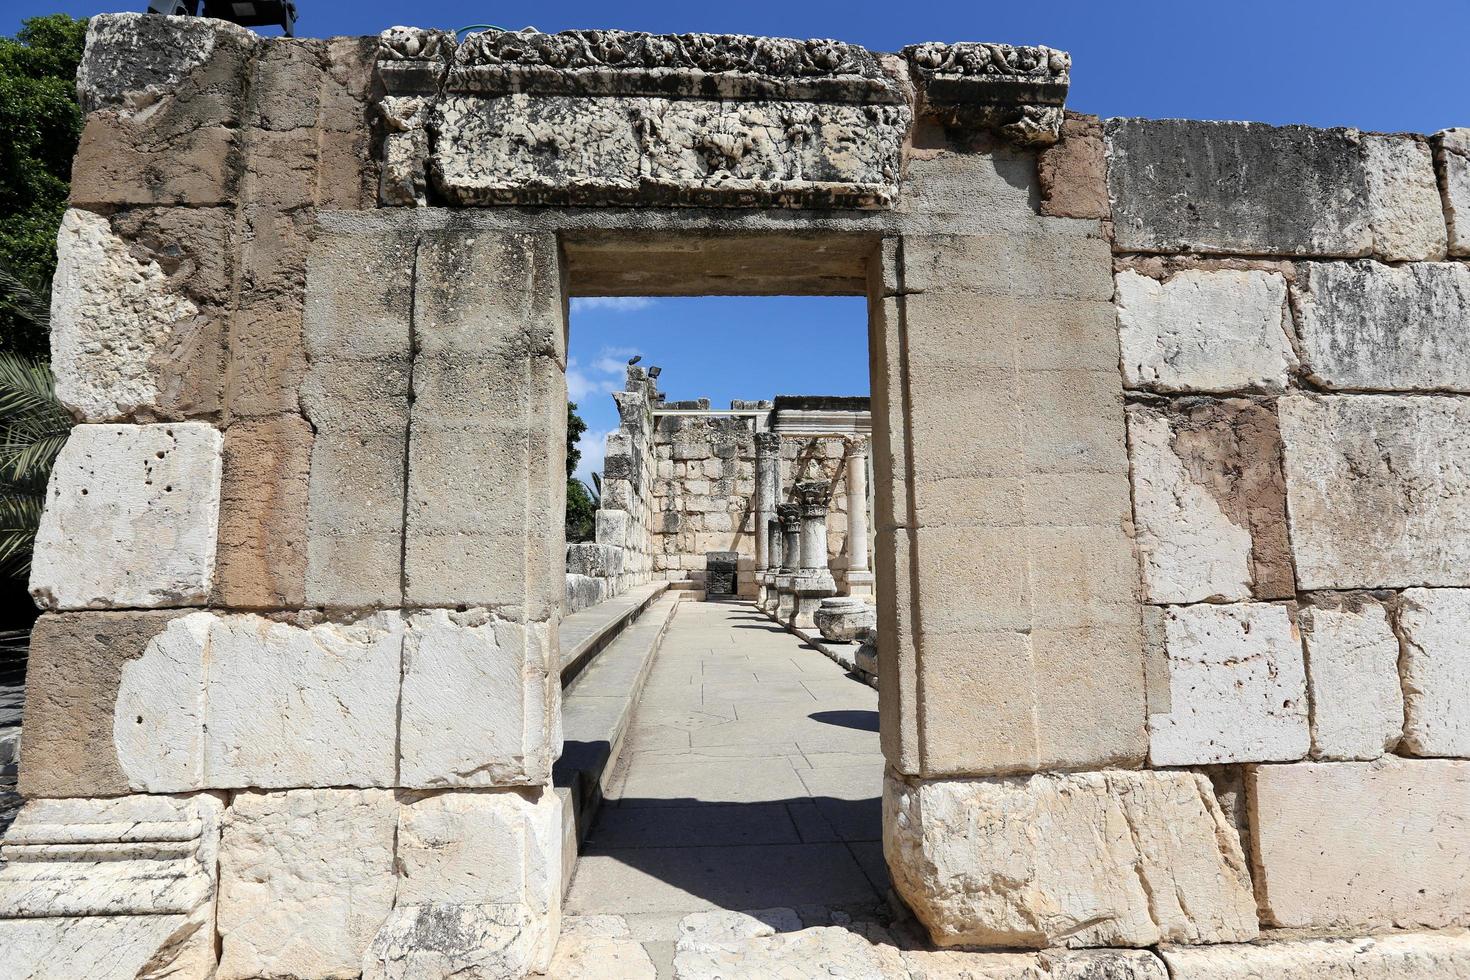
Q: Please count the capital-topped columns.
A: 4